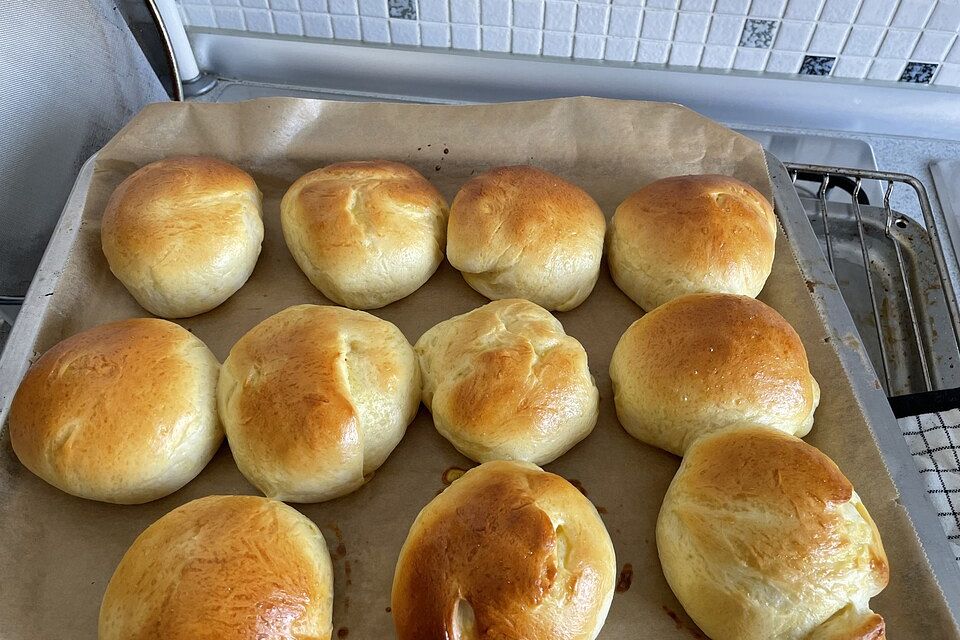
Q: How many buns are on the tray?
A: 11